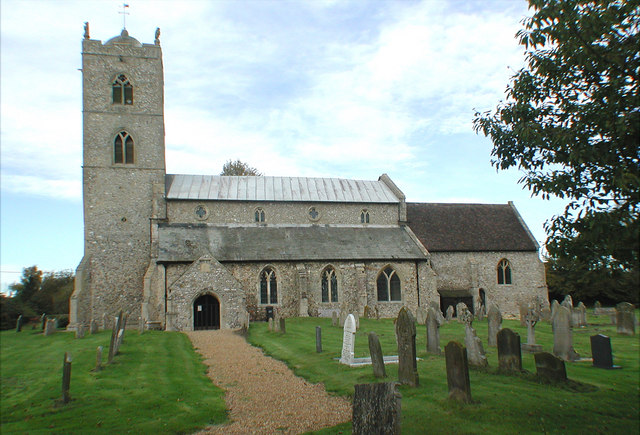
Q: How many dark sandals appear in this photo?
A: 0